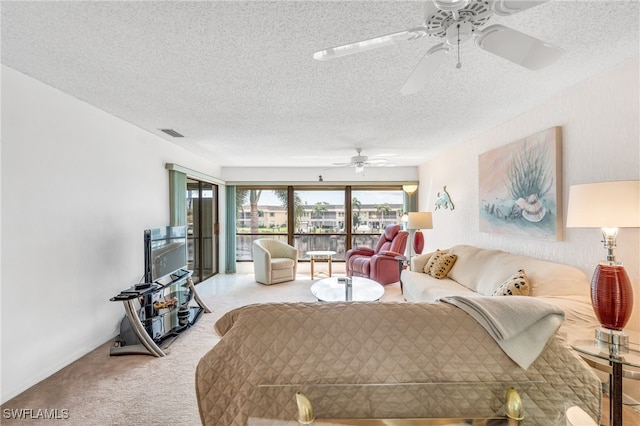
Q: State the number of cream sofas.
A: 1